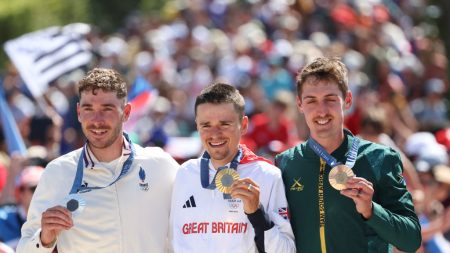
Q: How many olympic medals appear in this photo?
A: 3